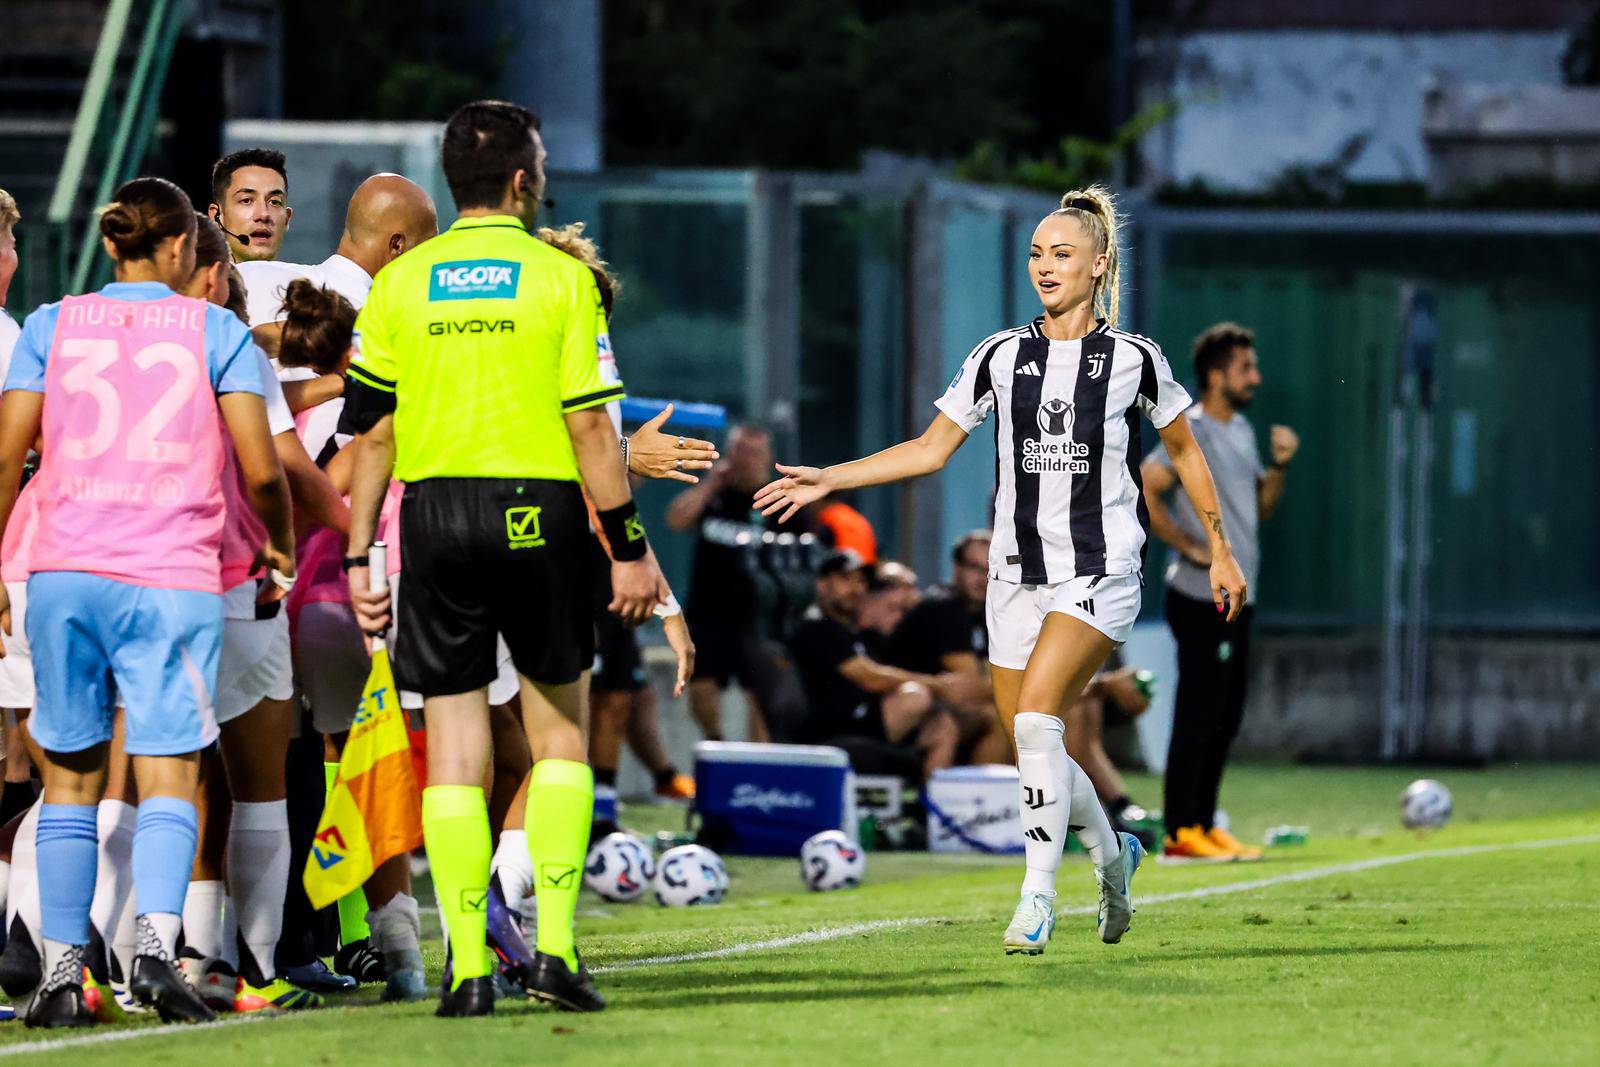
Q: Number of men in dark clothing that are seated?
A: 3